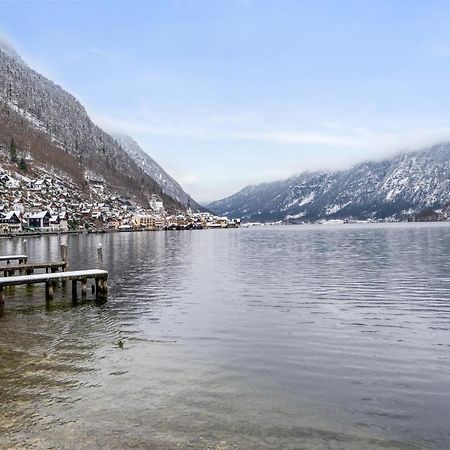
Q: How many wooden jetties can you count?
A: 3